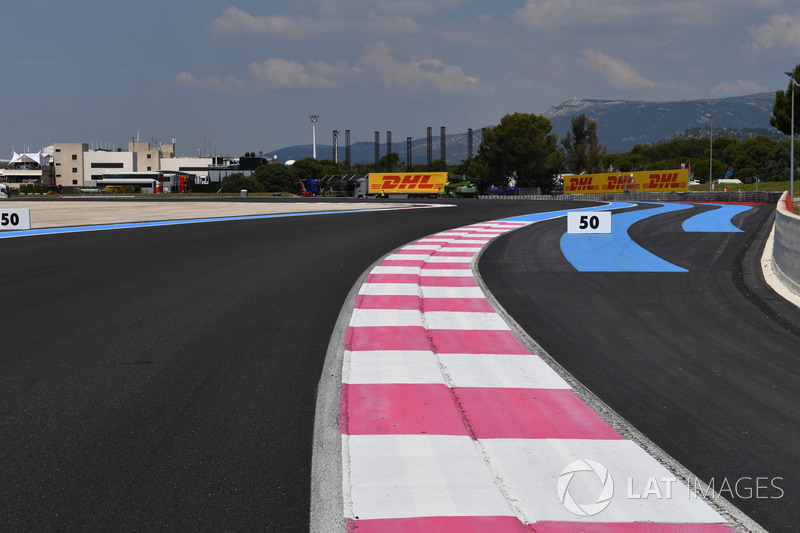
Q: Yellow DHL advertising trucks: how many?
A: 1